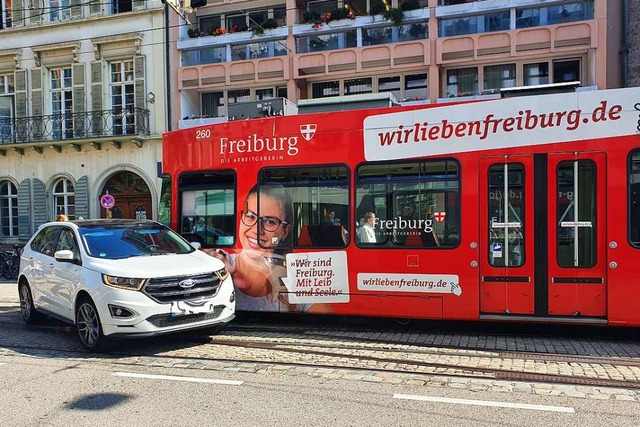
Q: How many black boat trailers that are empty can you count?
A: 0